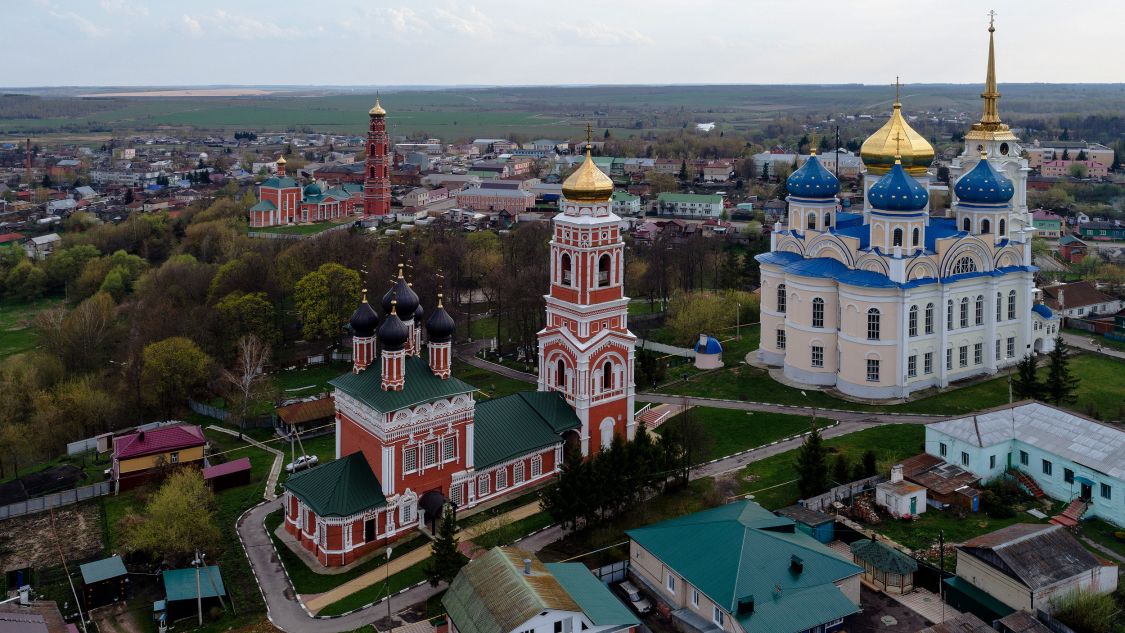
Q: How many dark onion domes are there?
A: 5